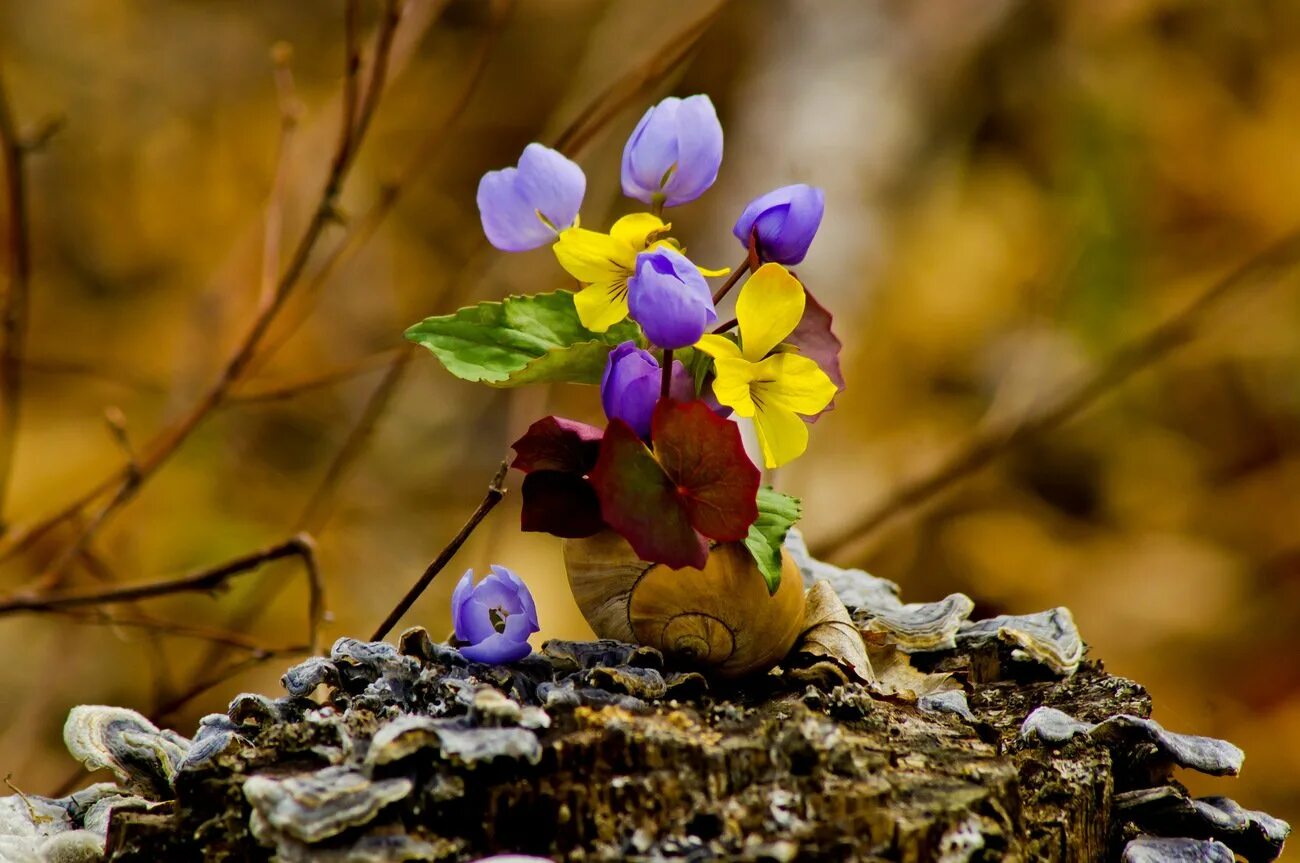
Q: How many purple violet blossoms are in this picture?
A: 6